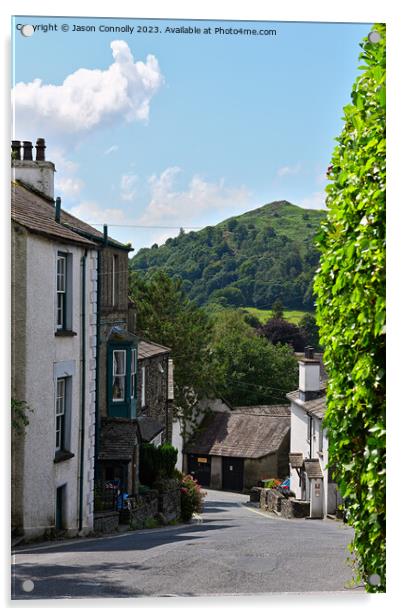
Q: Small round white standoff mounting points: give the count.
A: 4